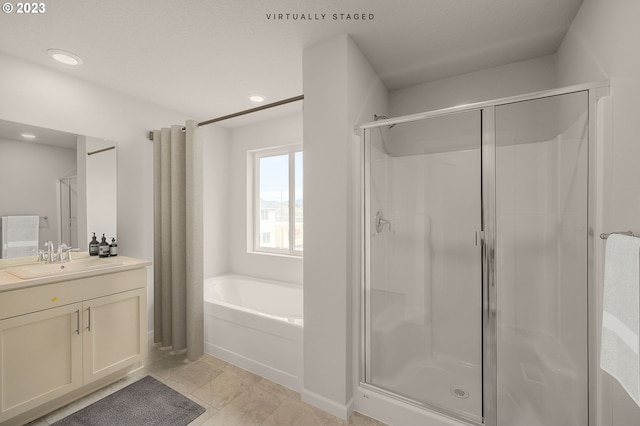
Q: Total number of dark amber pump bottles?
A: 3